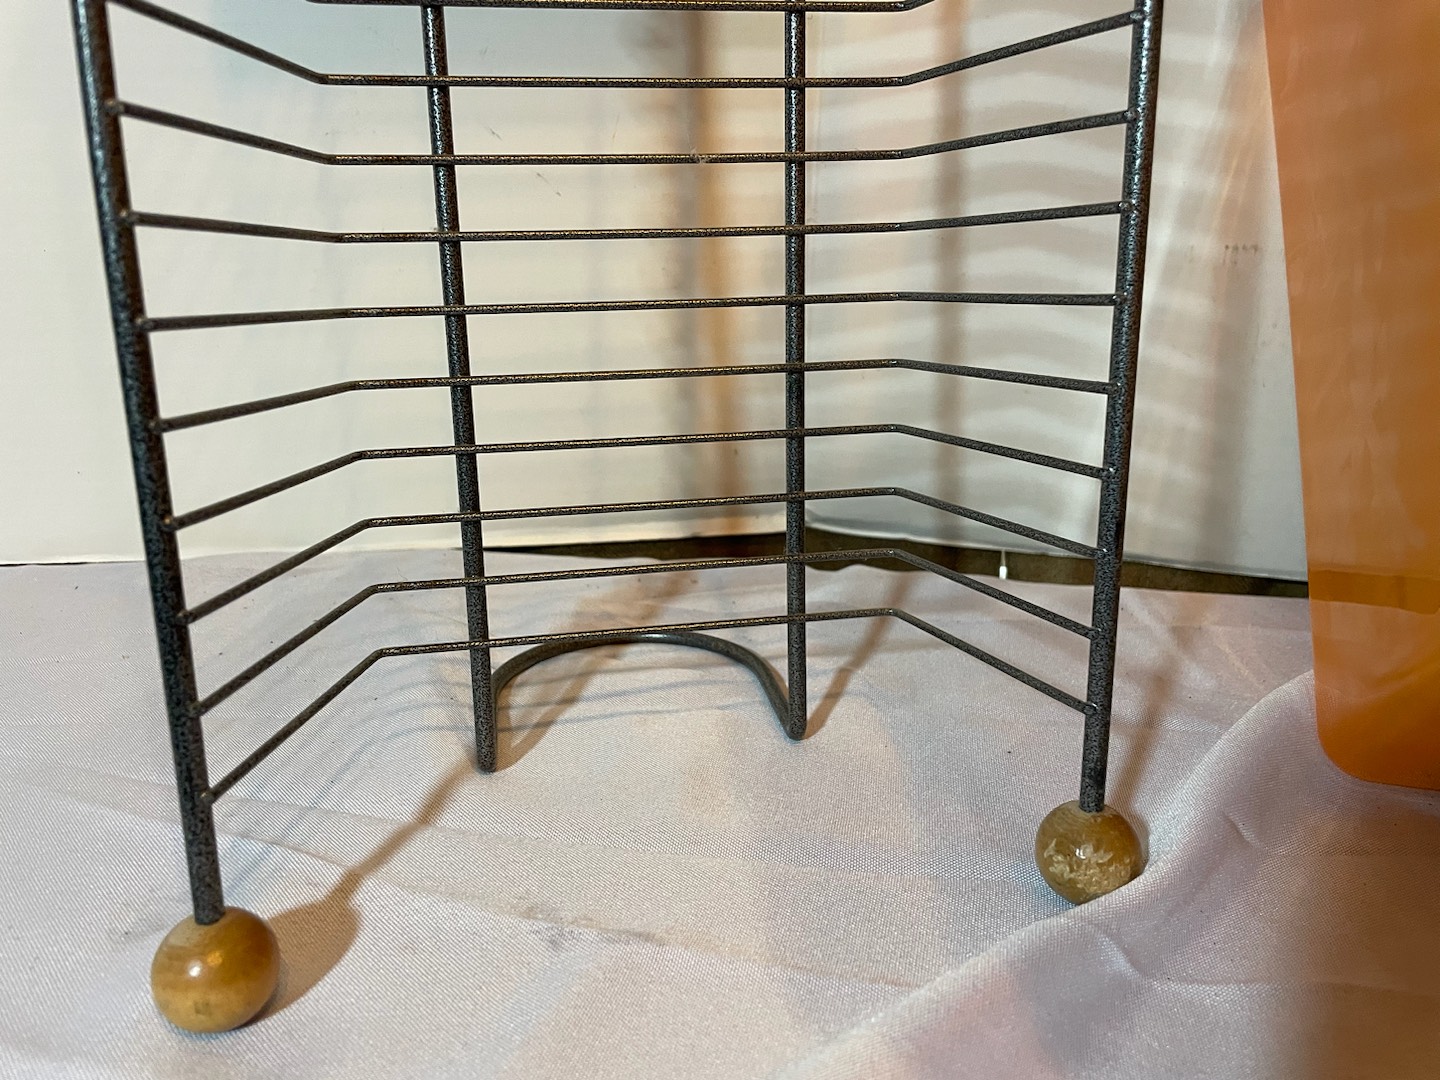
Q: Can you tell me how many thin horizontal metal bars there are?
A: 10